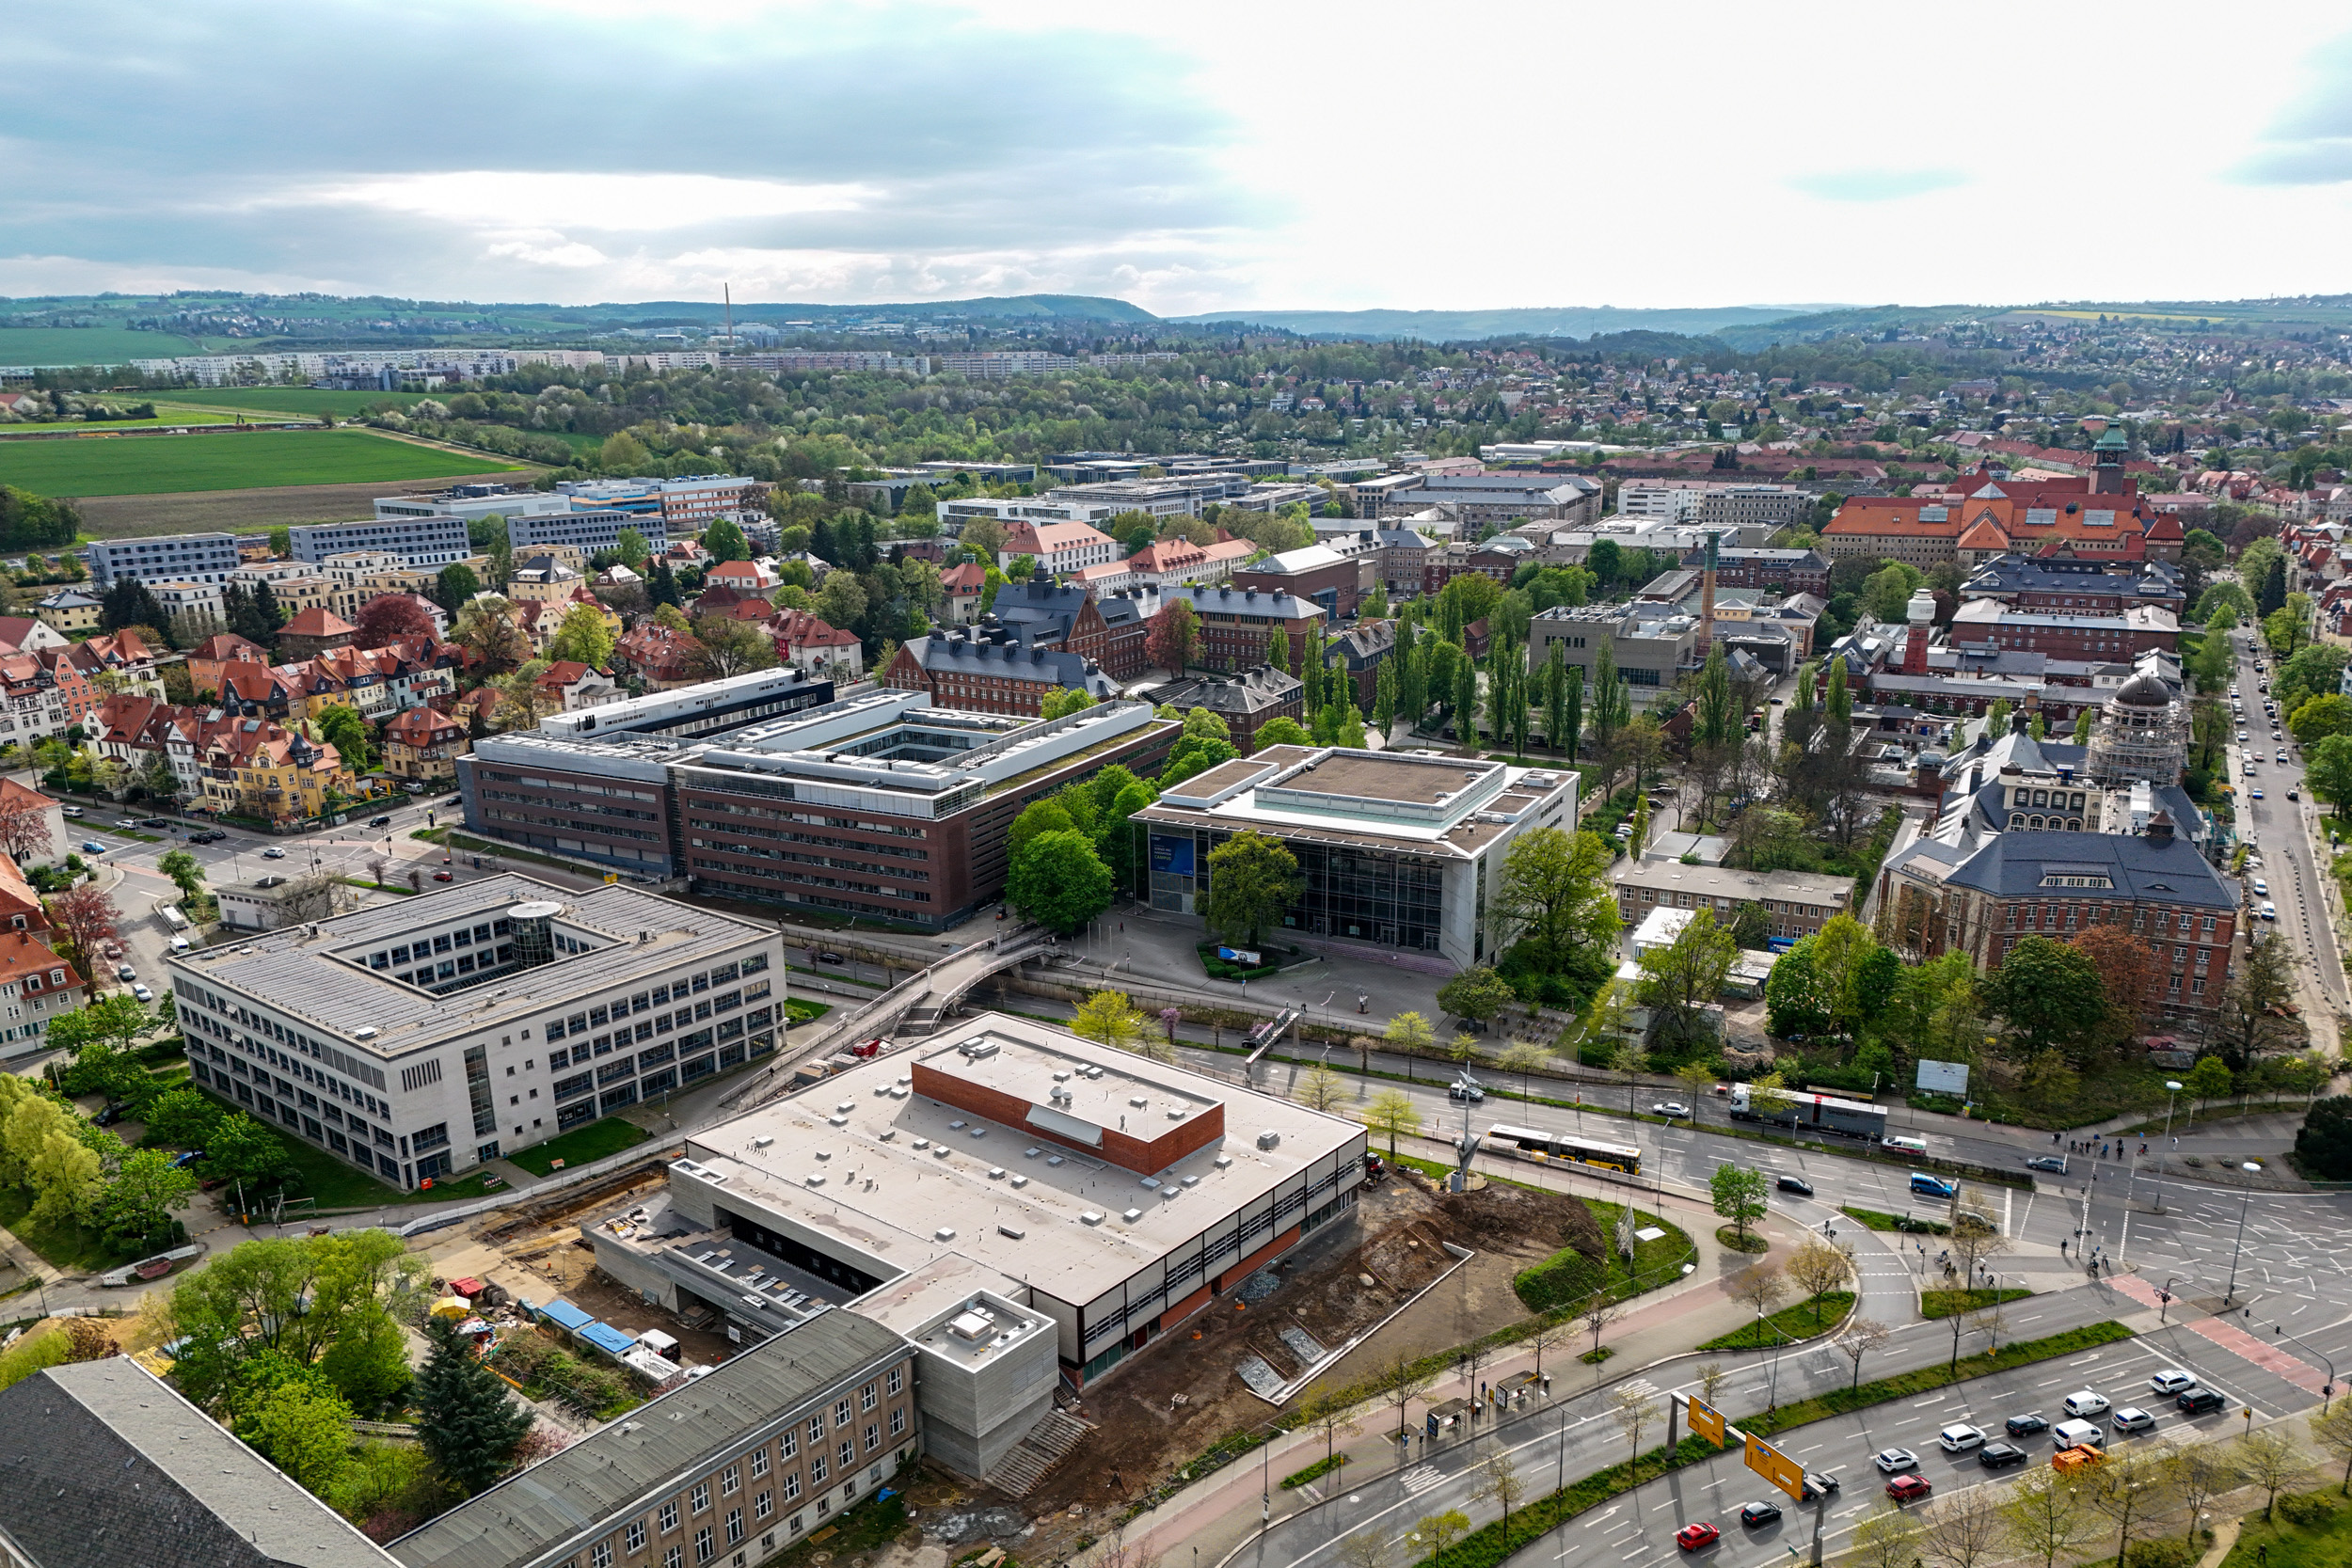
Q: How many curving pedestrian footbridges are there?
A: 1